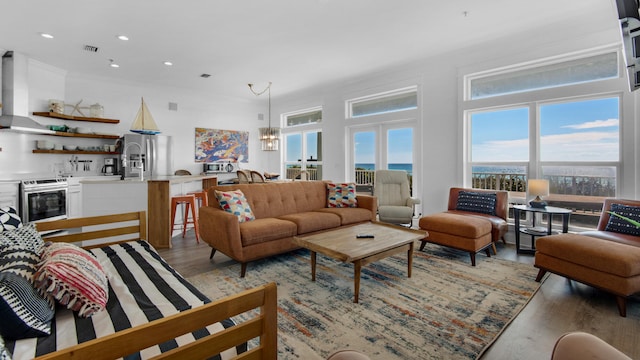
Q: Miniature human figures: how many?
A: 0